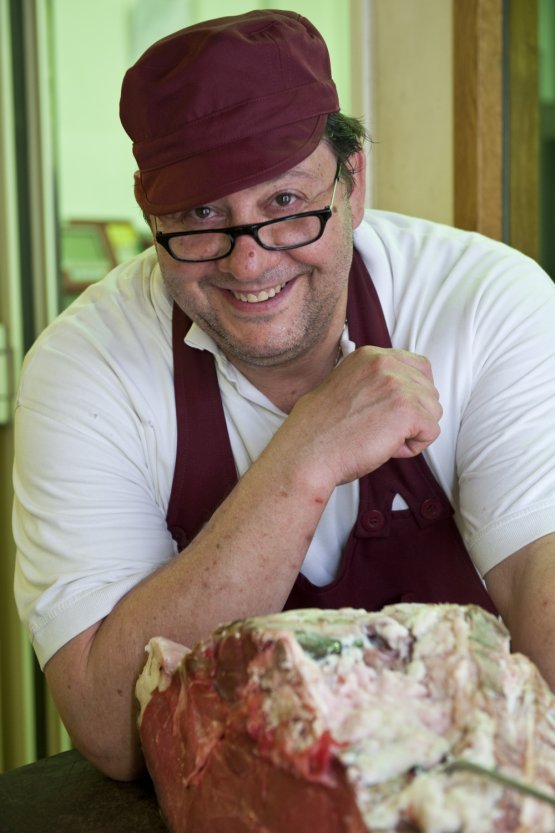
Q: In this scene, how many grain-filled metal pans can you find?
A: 0